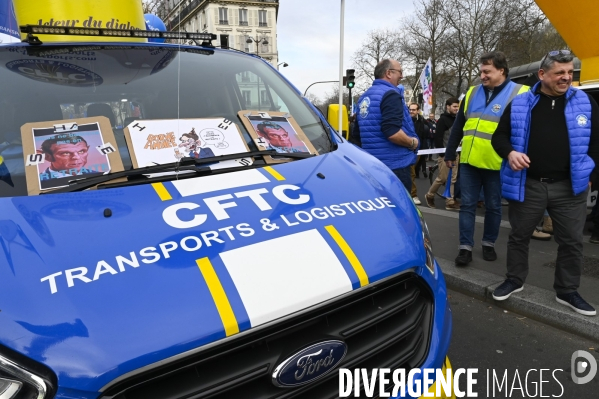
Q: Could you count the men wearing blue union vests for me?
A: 2